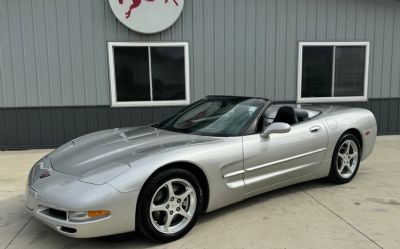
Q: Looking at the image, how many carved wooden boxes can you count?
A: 0